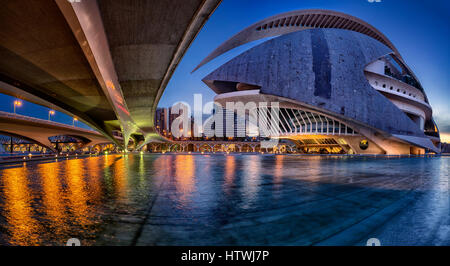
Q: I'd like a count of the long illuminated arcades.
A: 1